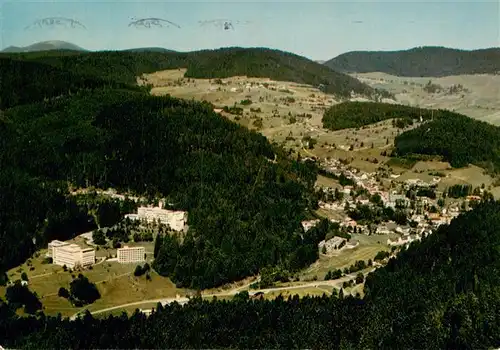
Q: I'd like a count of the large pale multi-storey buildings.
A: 3